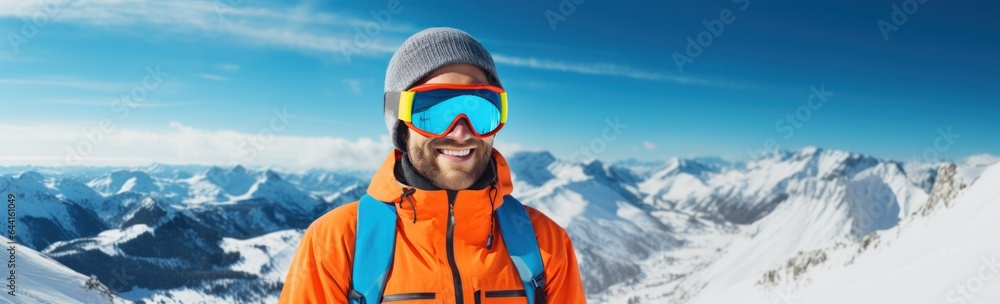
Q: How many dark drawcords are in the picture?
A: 2